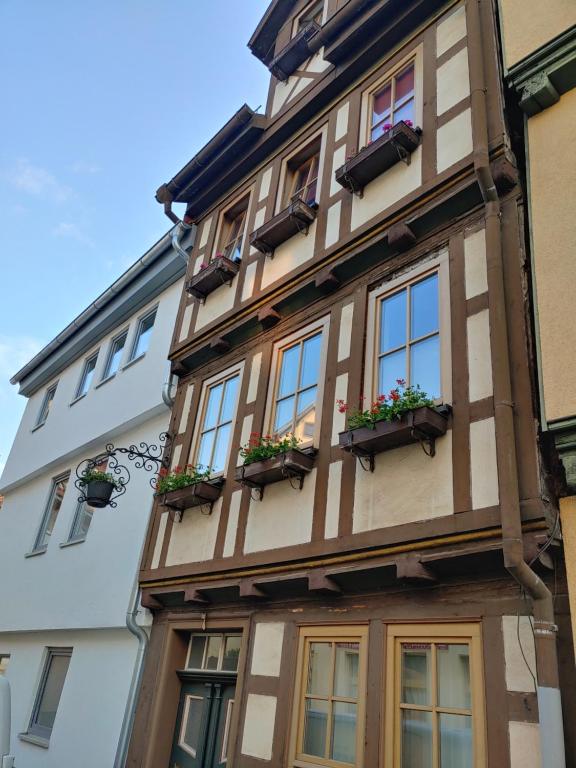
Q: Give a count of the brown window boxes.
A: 7